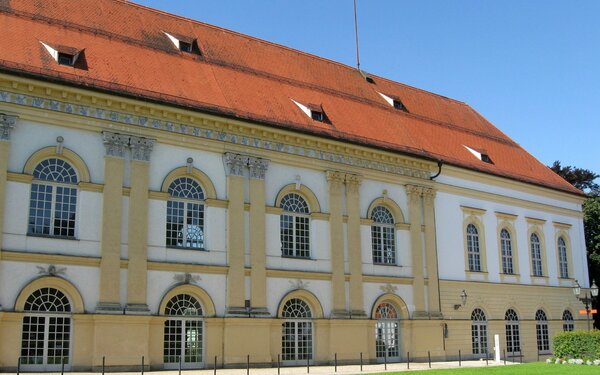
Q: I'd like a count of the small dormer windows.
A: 5